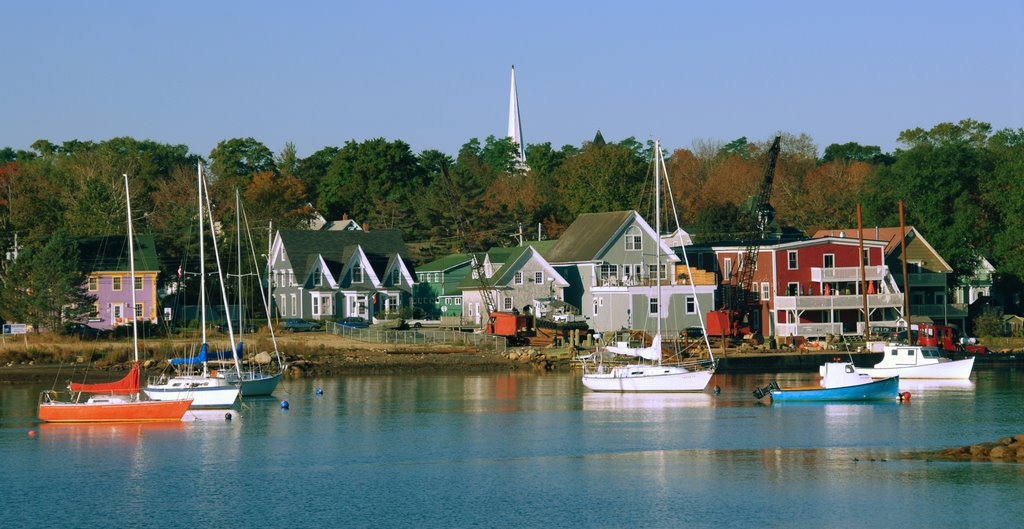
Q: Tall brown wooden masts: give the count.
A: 2